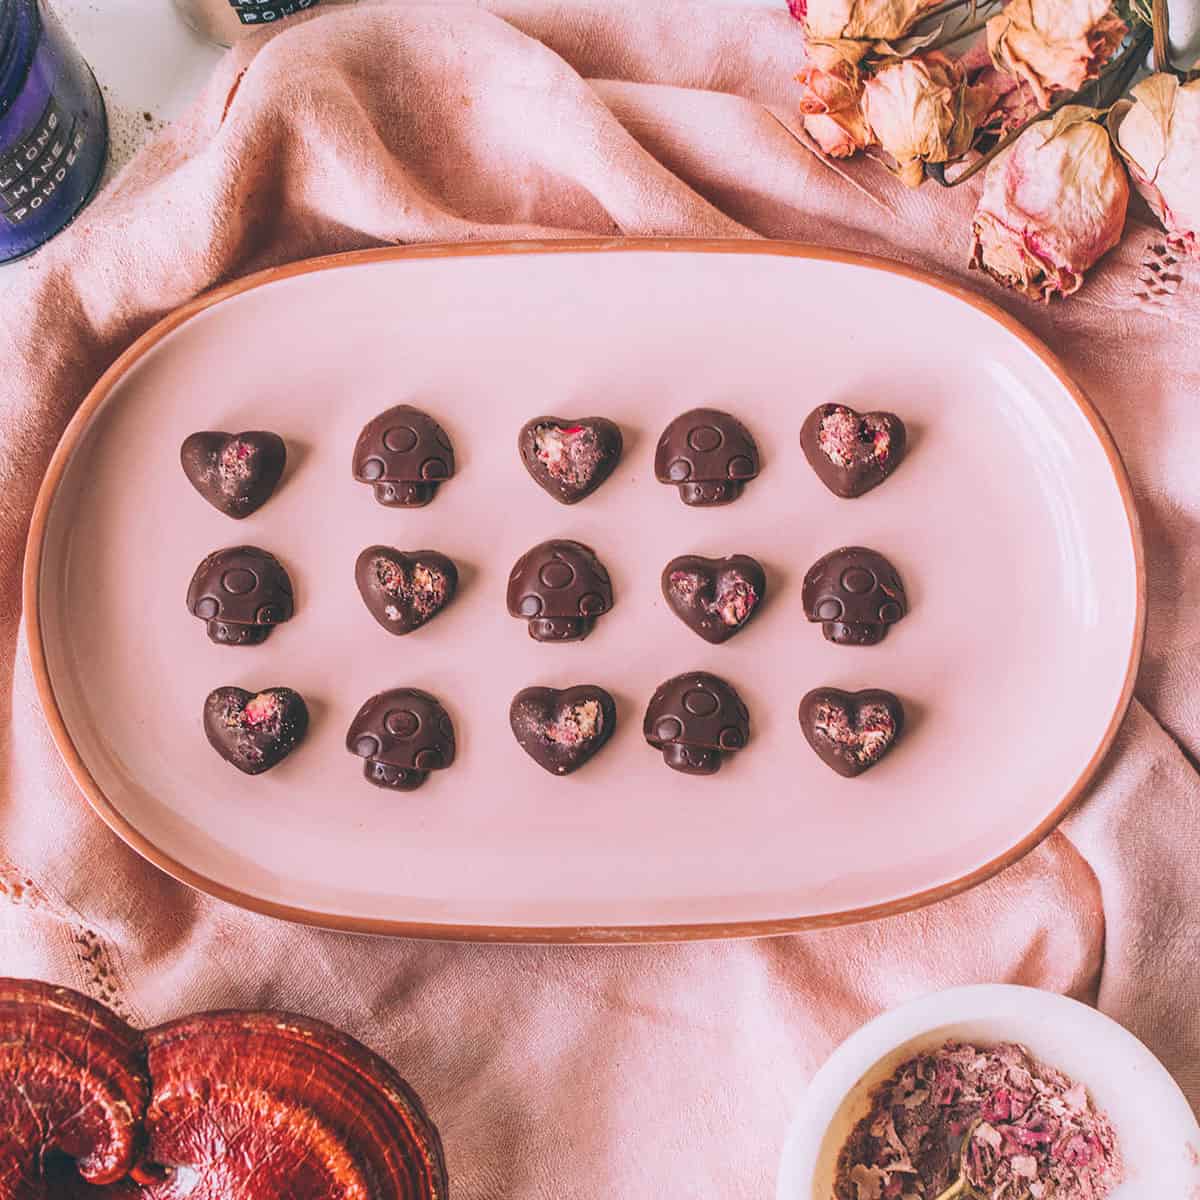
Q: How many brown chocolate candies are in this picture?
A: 15